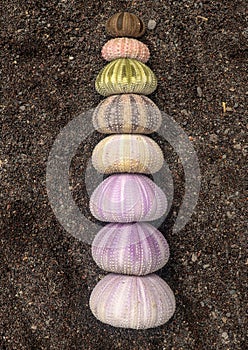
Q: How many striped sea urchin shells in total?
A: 8